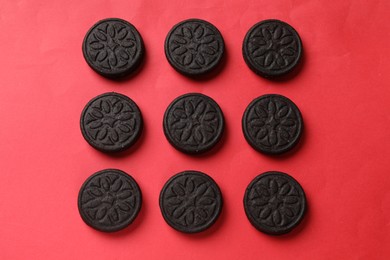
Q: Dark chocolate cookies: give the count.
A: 9